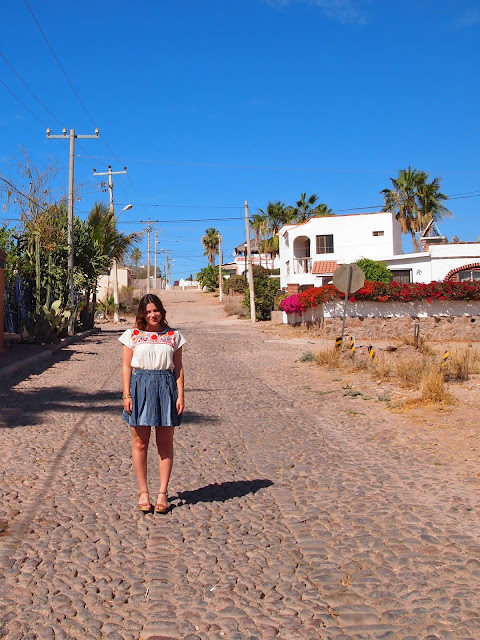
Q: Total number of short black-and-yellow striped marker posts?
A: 4